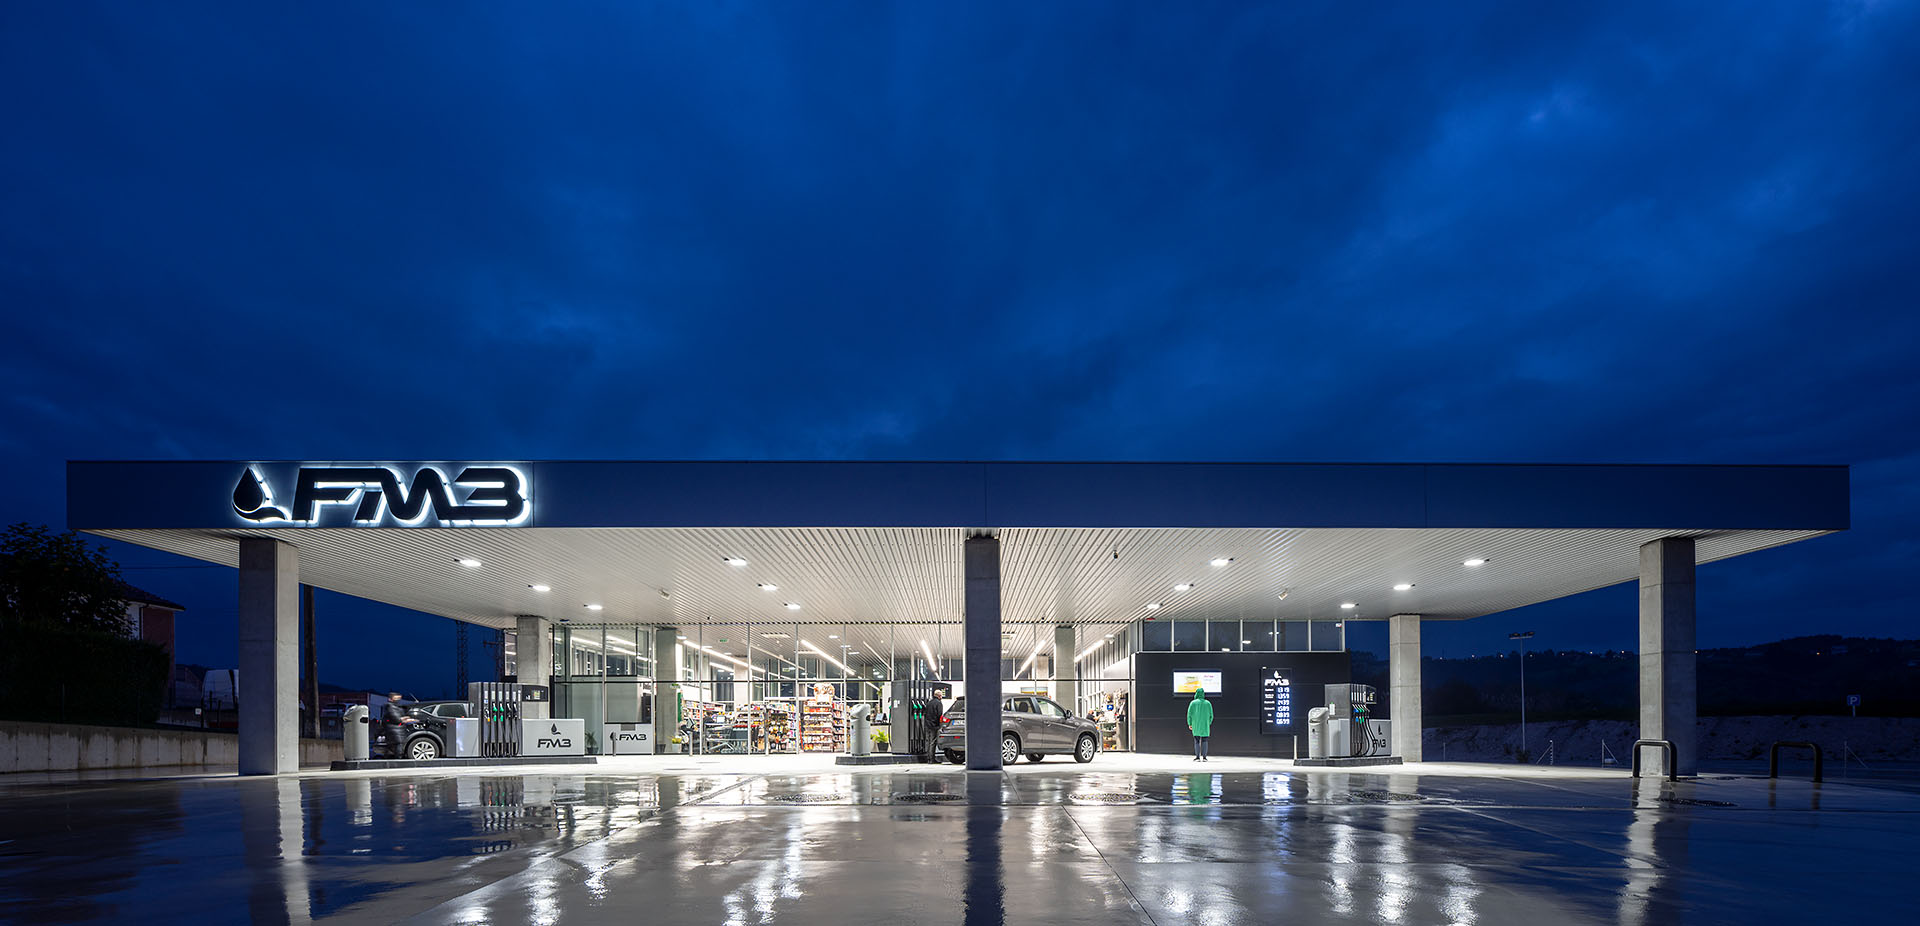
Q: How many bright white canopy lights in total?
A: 12